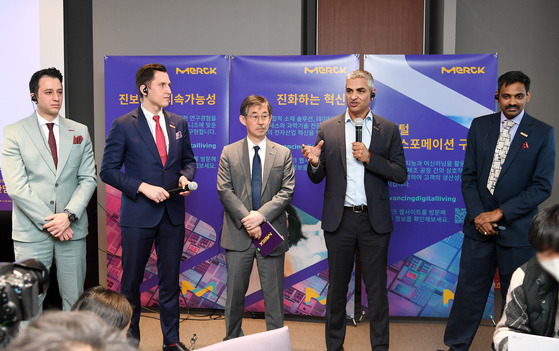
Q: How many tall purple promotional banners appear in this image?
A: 3